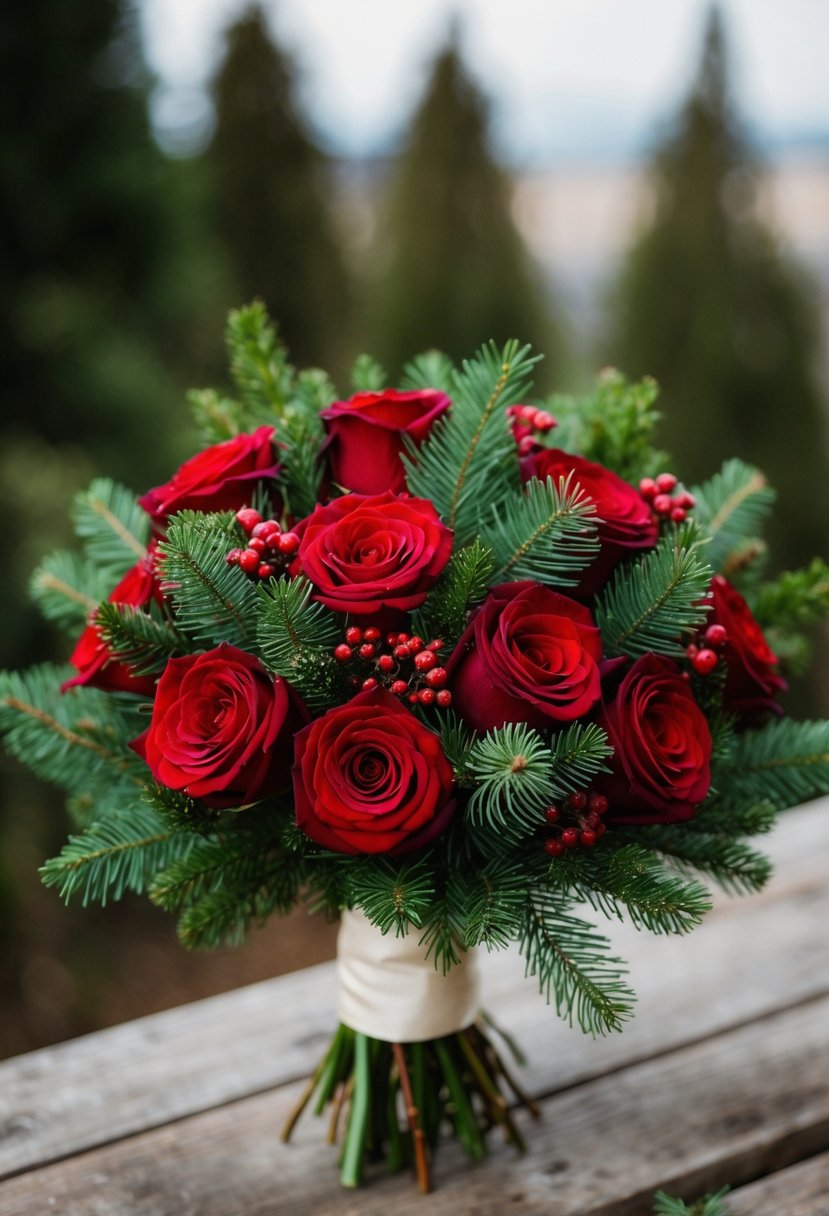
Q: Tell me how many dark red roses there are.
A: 10